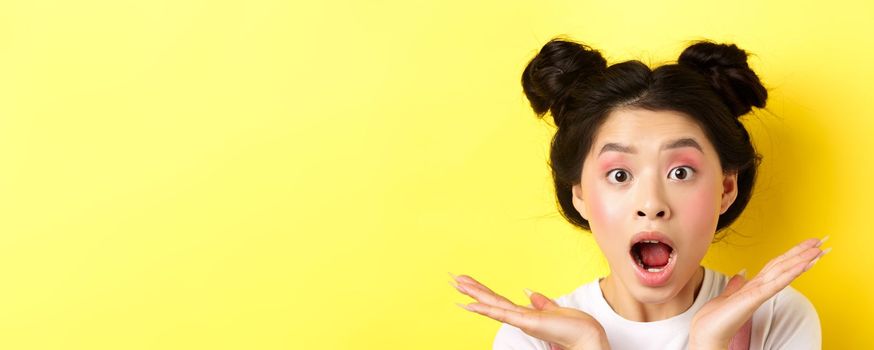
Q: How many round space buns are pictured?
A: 2